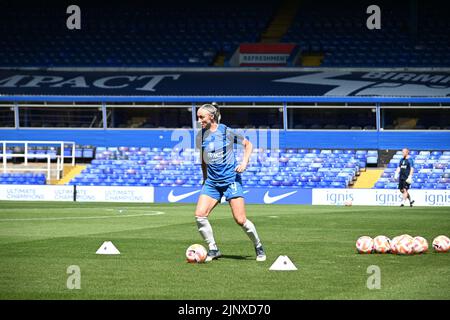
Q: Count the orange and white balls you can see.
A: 7